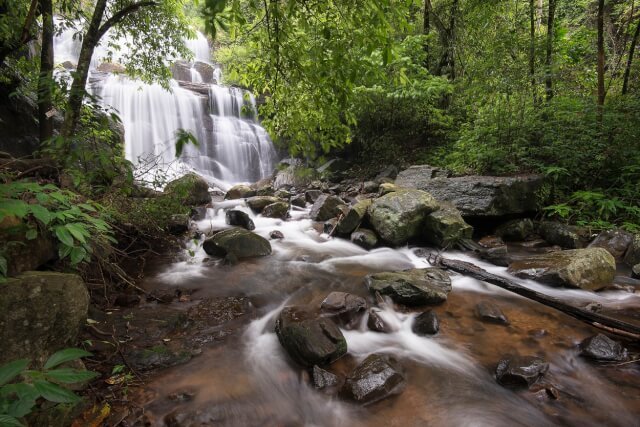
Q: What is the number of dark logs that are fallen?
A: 1